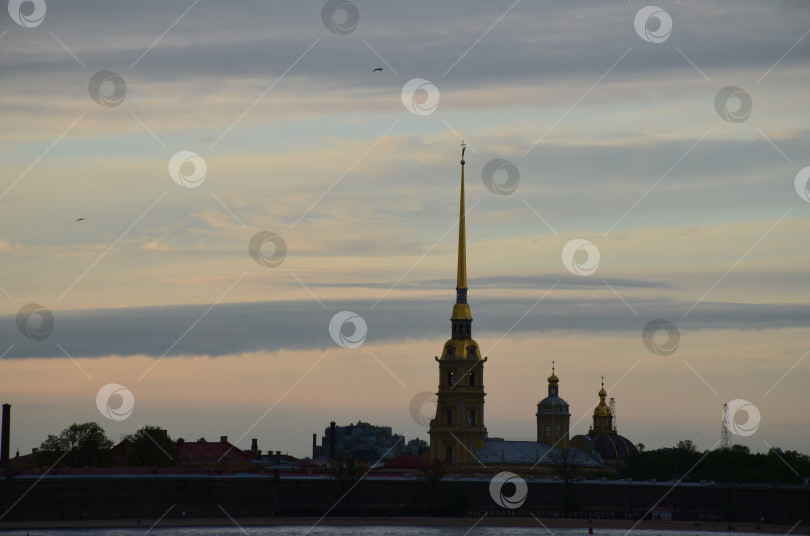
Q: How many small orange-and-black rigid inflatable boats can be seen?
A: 0